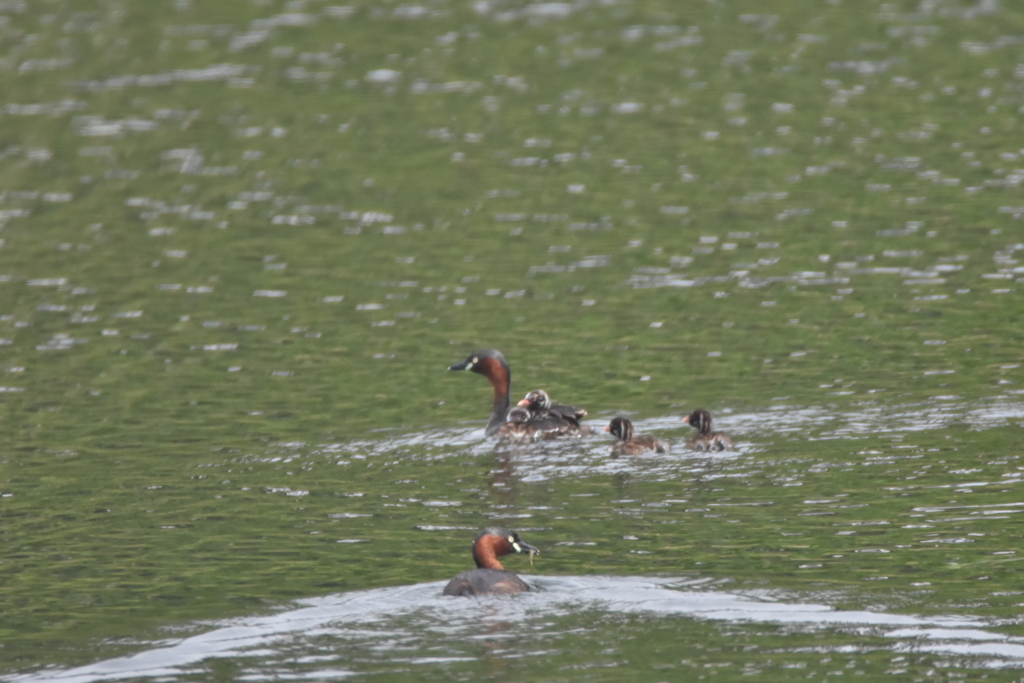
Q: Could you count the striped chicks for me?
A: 4